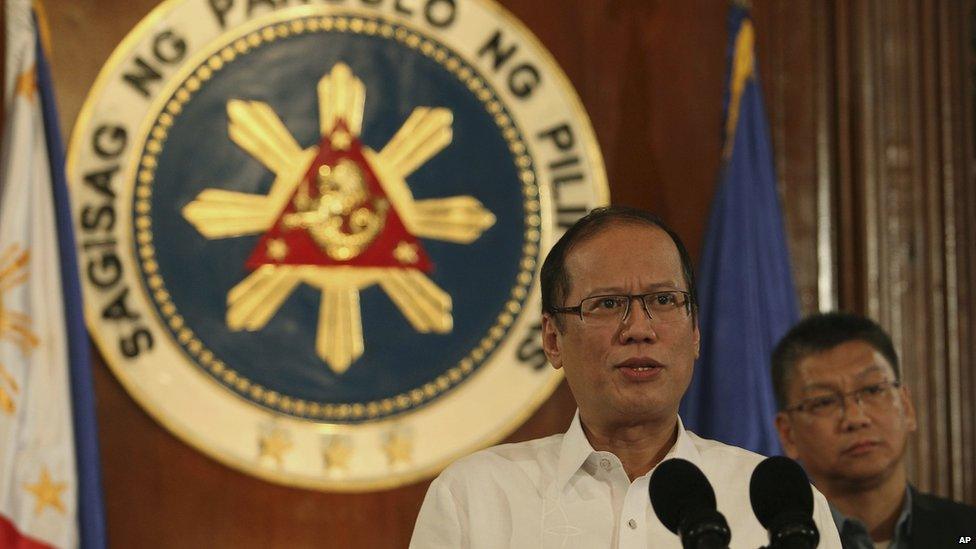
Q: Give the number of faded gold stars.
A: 3